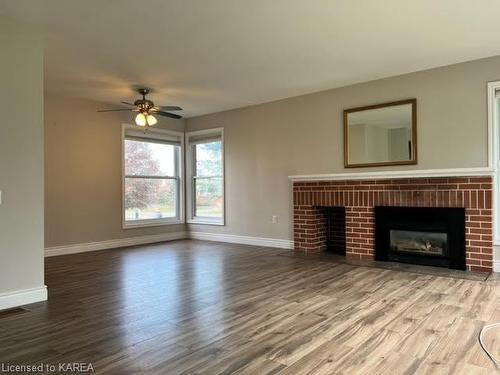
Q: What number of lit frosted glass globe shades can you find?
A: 2